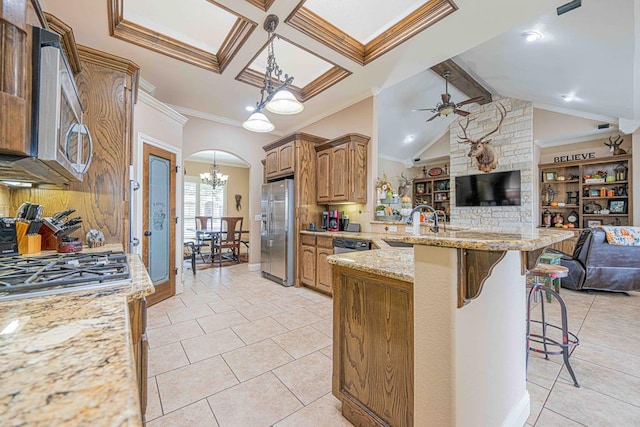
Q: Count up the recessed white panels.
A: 3